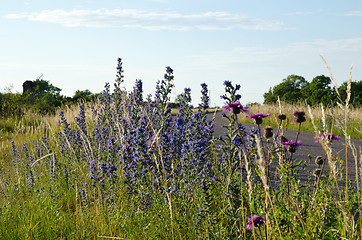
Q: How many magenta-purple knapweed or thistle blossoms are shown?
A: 6